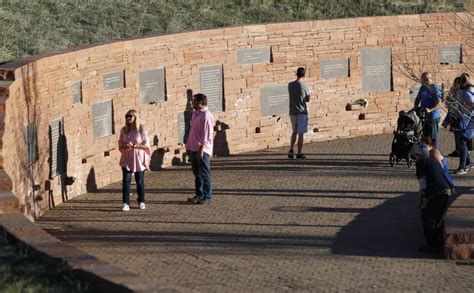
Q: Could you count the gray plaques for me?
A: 14